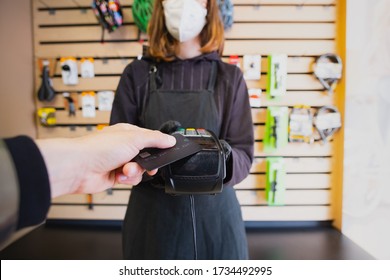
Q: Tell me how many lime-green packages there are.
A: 3